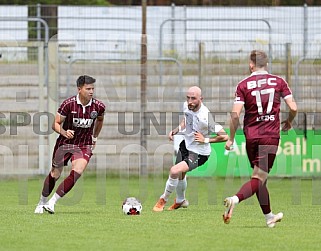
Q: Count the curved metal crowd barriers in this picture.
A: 4